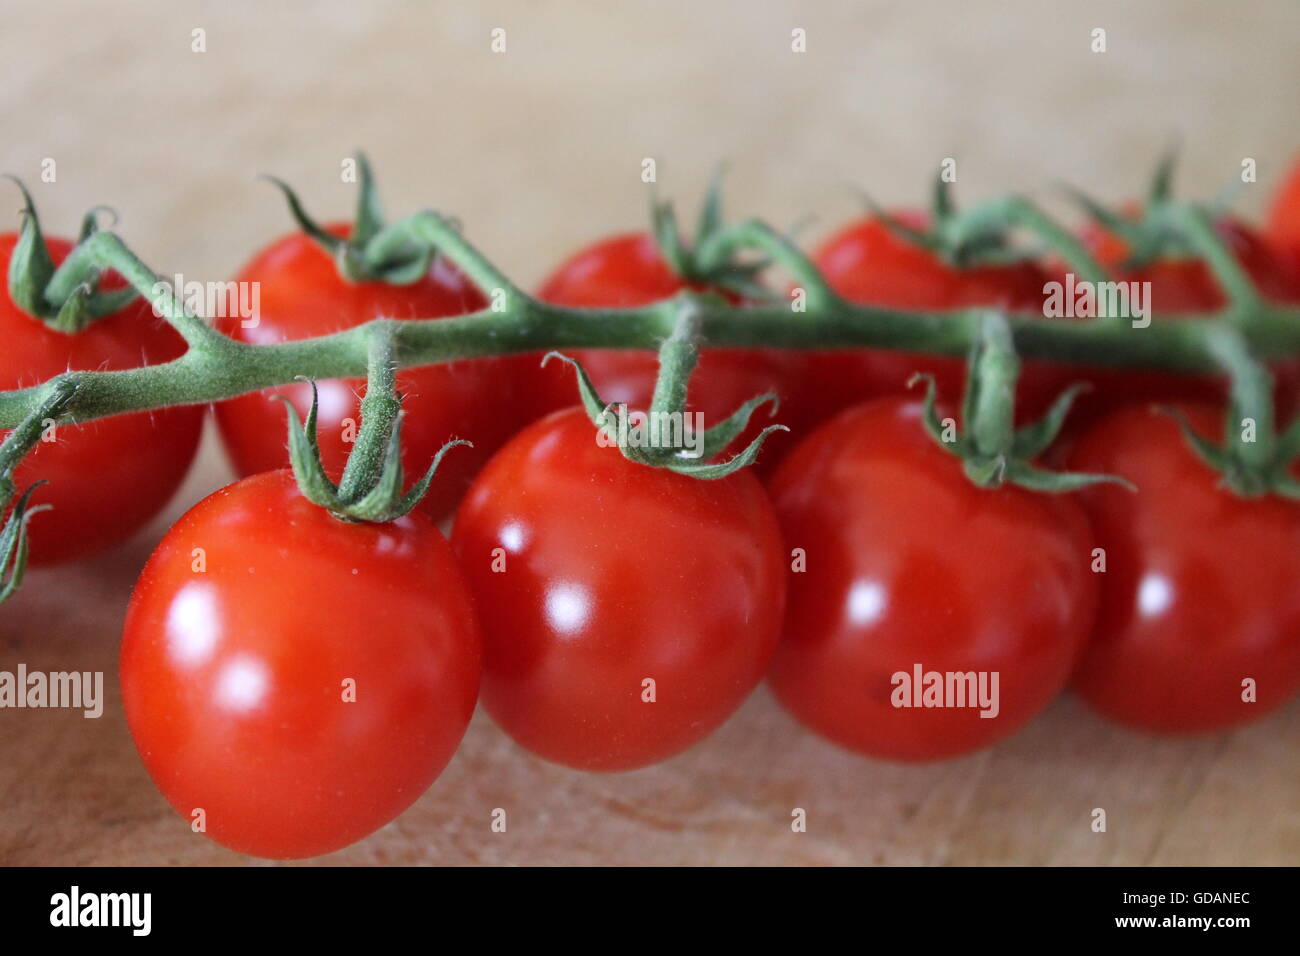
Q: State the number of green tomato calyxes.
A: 10